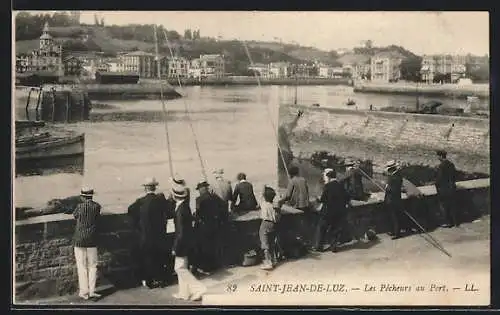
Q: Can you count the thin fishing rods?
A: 4